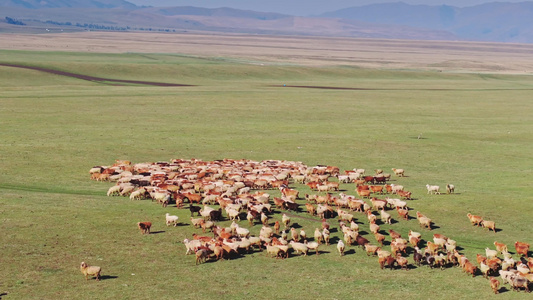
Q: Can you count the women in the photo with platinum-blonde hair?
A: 0